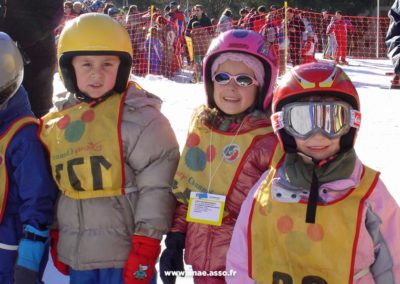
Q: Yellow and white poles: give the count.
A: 3